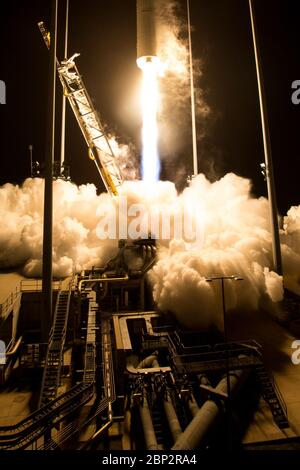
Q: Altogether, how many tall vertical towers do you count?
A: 4